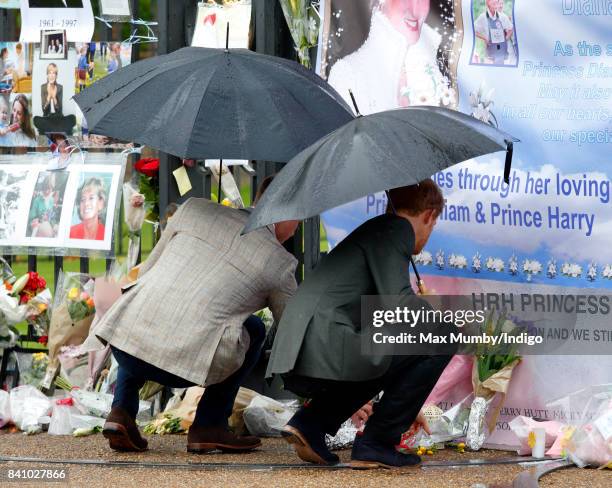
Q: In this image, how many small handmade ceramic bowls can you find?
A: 0